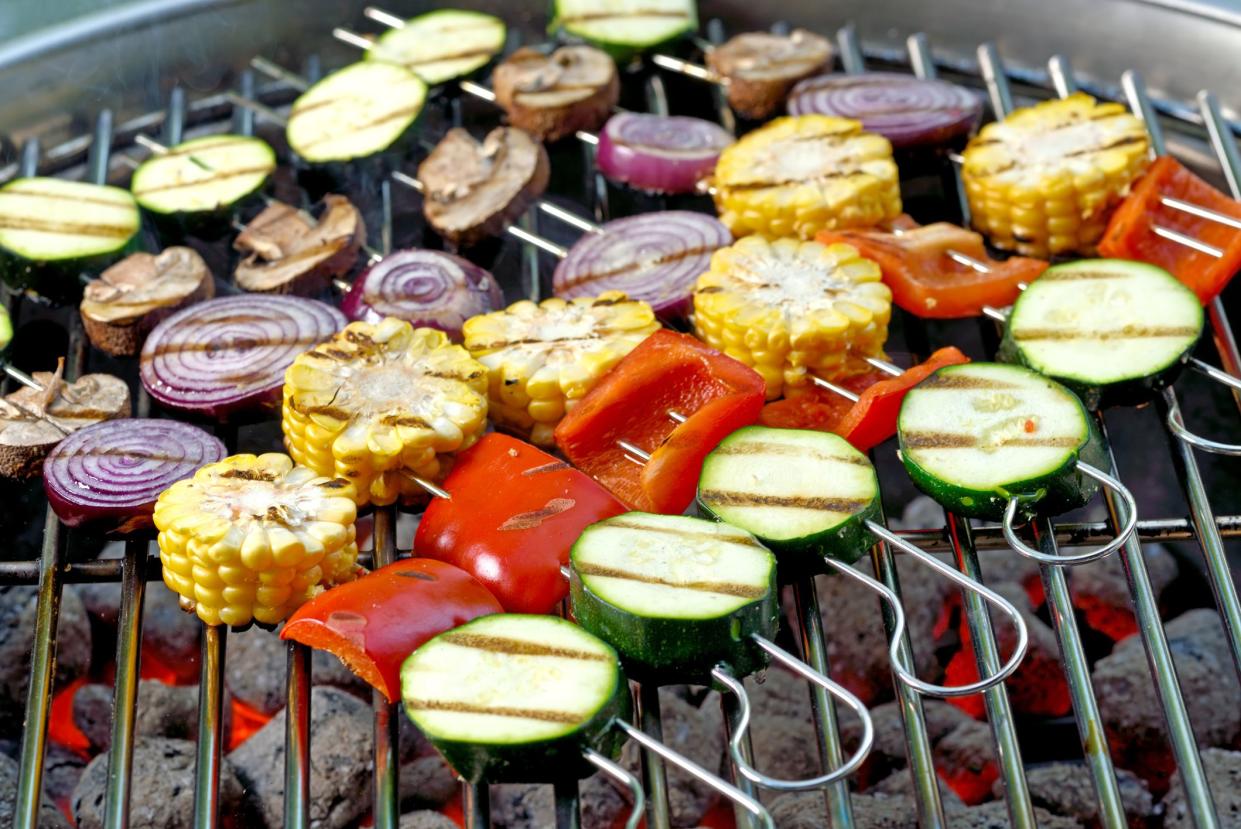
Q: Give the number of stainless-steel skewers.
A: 6